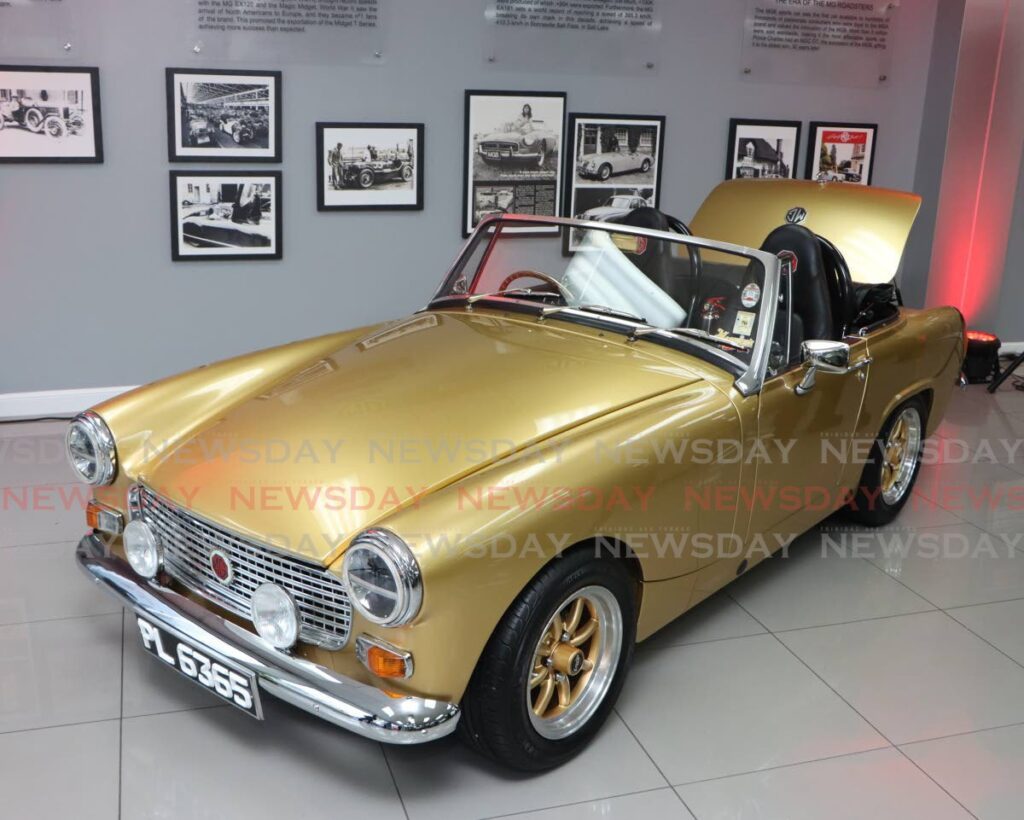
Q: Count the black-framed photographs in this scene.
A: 8